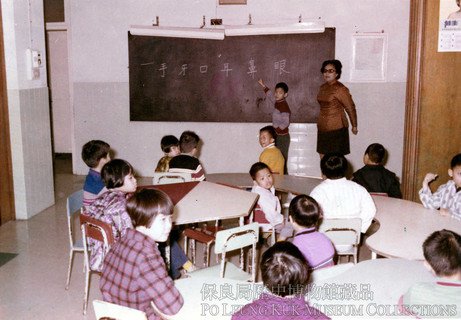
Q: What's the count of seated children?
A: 13